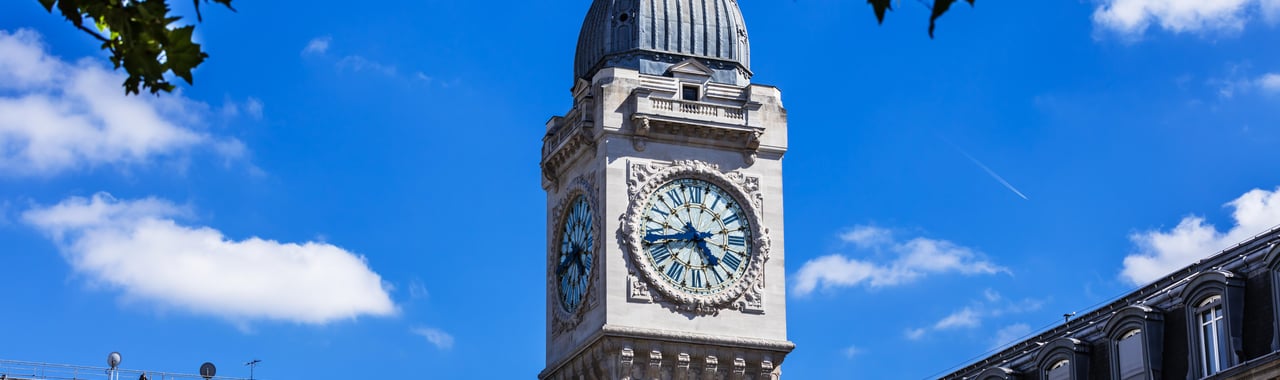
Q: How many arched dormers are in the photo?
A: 5